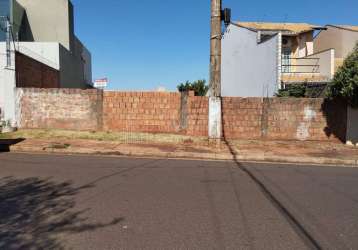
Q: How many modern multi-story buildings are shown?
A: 2